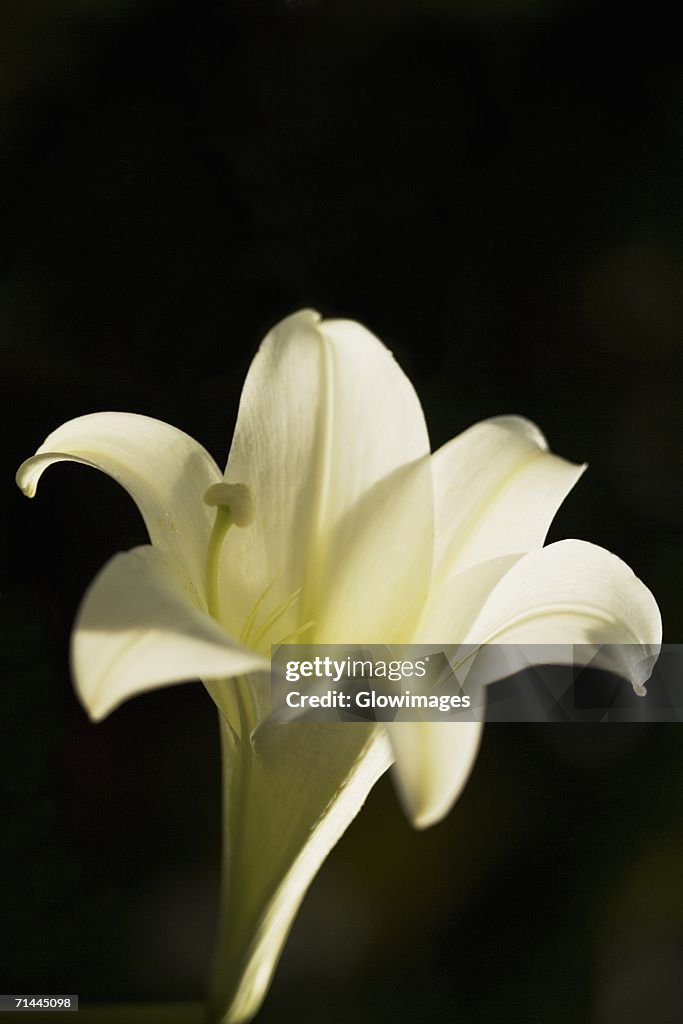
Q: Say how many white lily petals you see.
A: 6